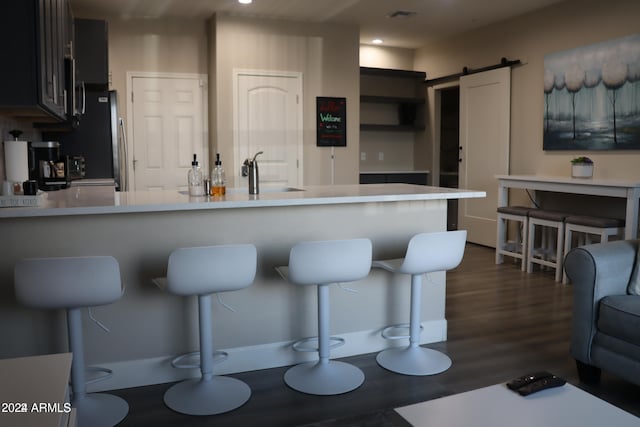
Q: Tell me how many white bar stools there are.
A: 4